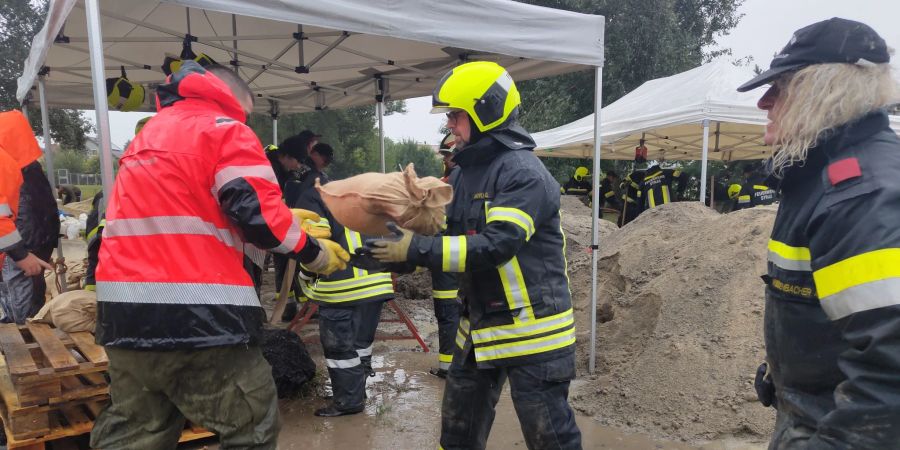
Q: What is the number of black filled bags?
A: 1